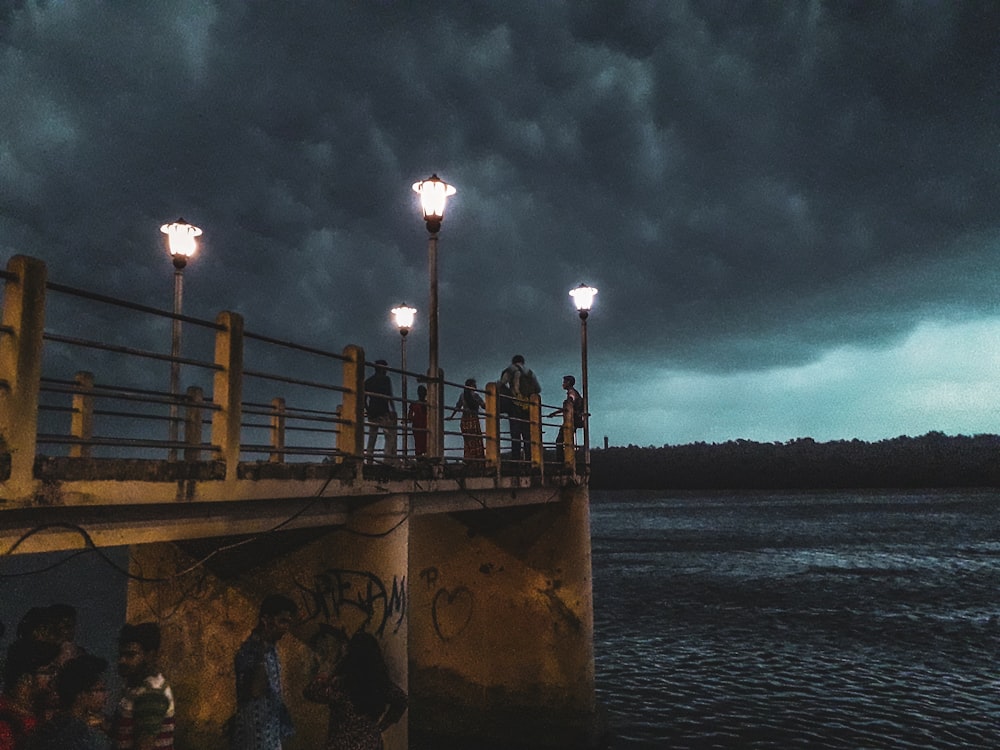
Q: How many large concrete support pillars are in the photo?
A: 2